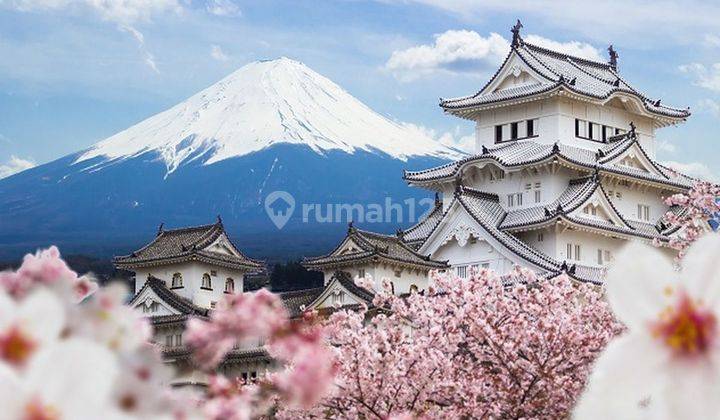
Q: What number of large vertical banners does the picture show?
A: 0